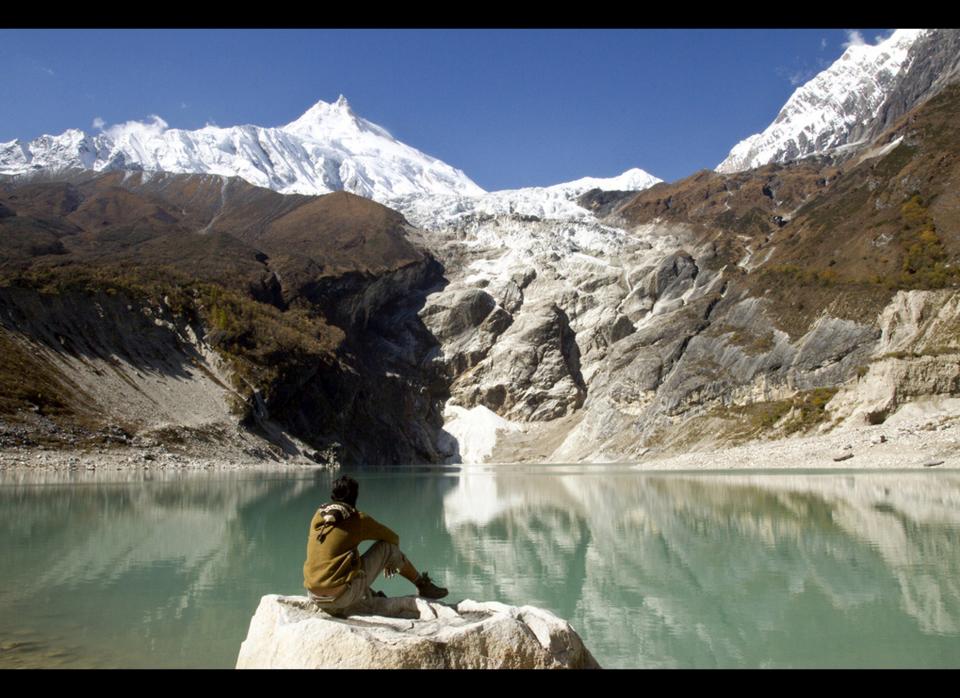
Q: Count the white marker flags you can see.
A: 0